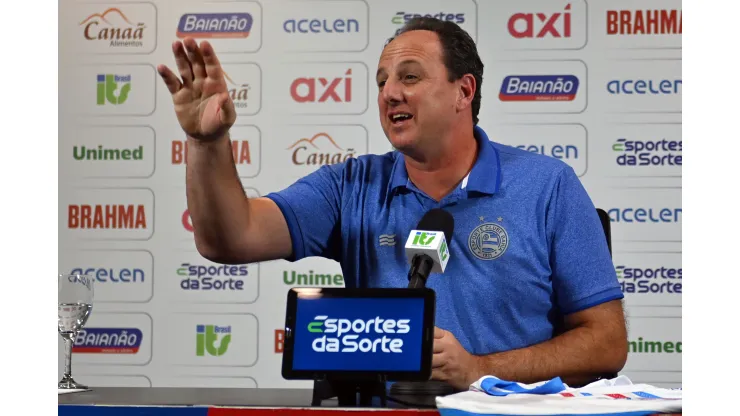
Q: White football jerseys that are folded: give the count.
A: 1